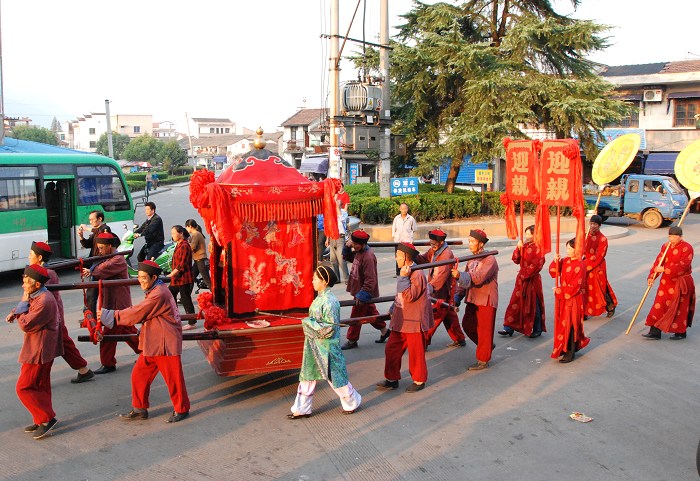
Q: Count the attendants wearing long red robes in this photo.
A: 4